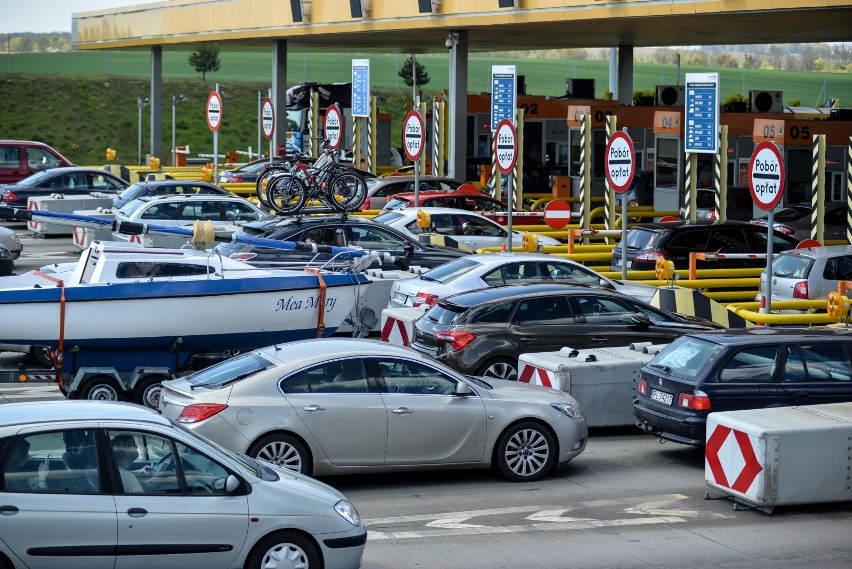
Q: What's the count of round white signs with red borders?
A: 7